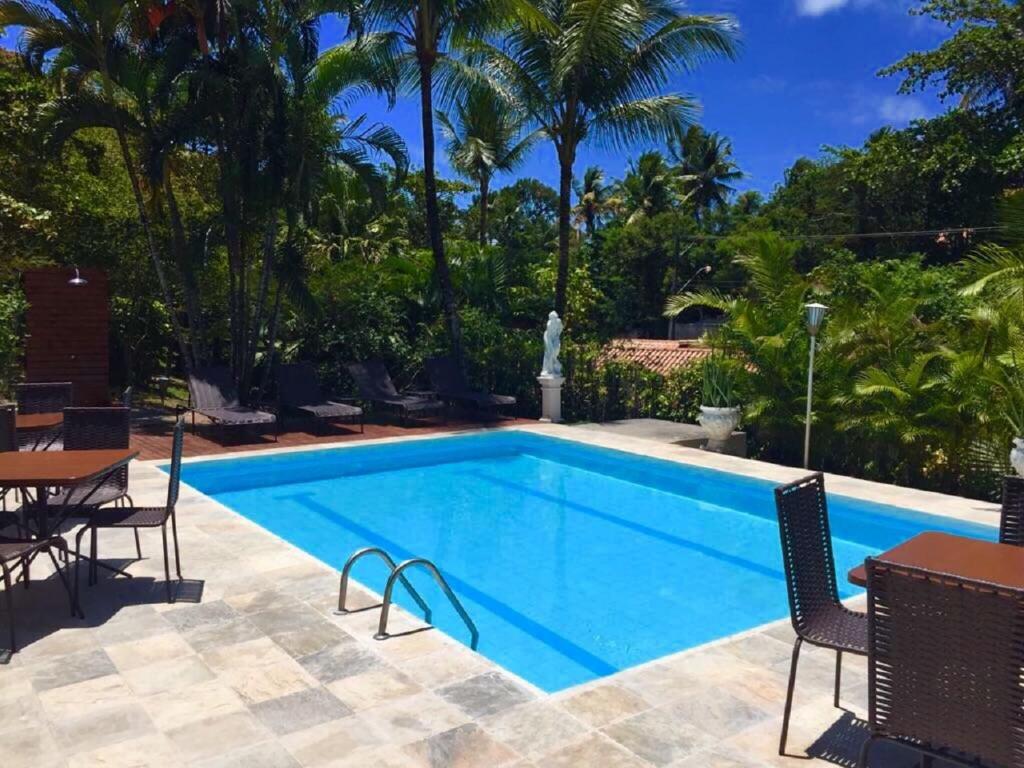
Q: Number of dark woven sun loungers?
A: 4